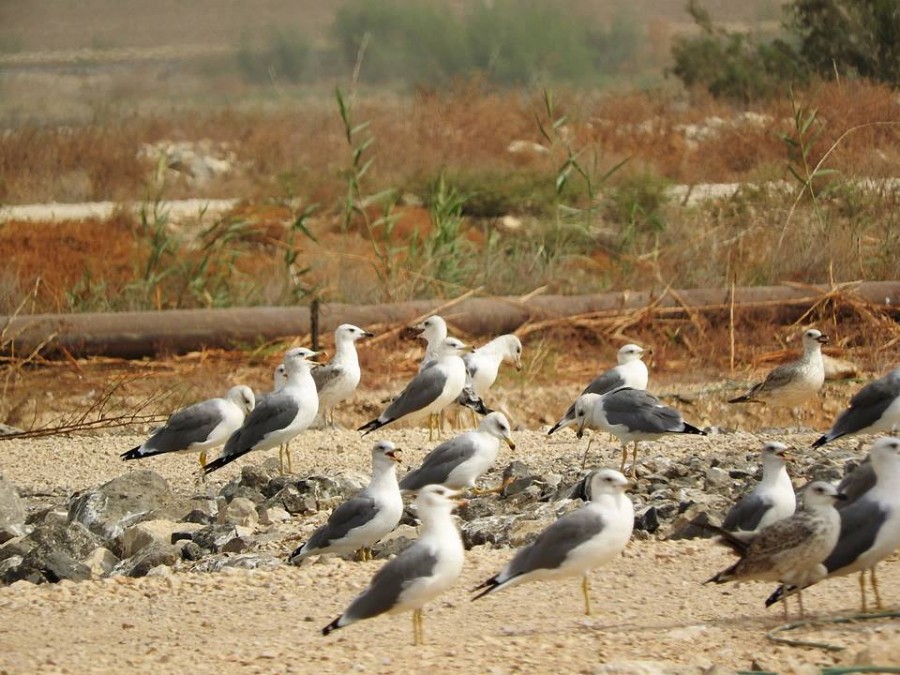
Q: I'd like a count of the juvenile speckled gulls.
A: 2